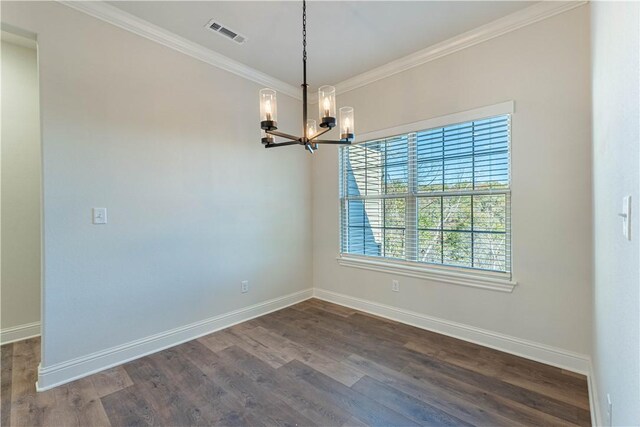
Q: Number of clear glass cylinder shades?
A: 5